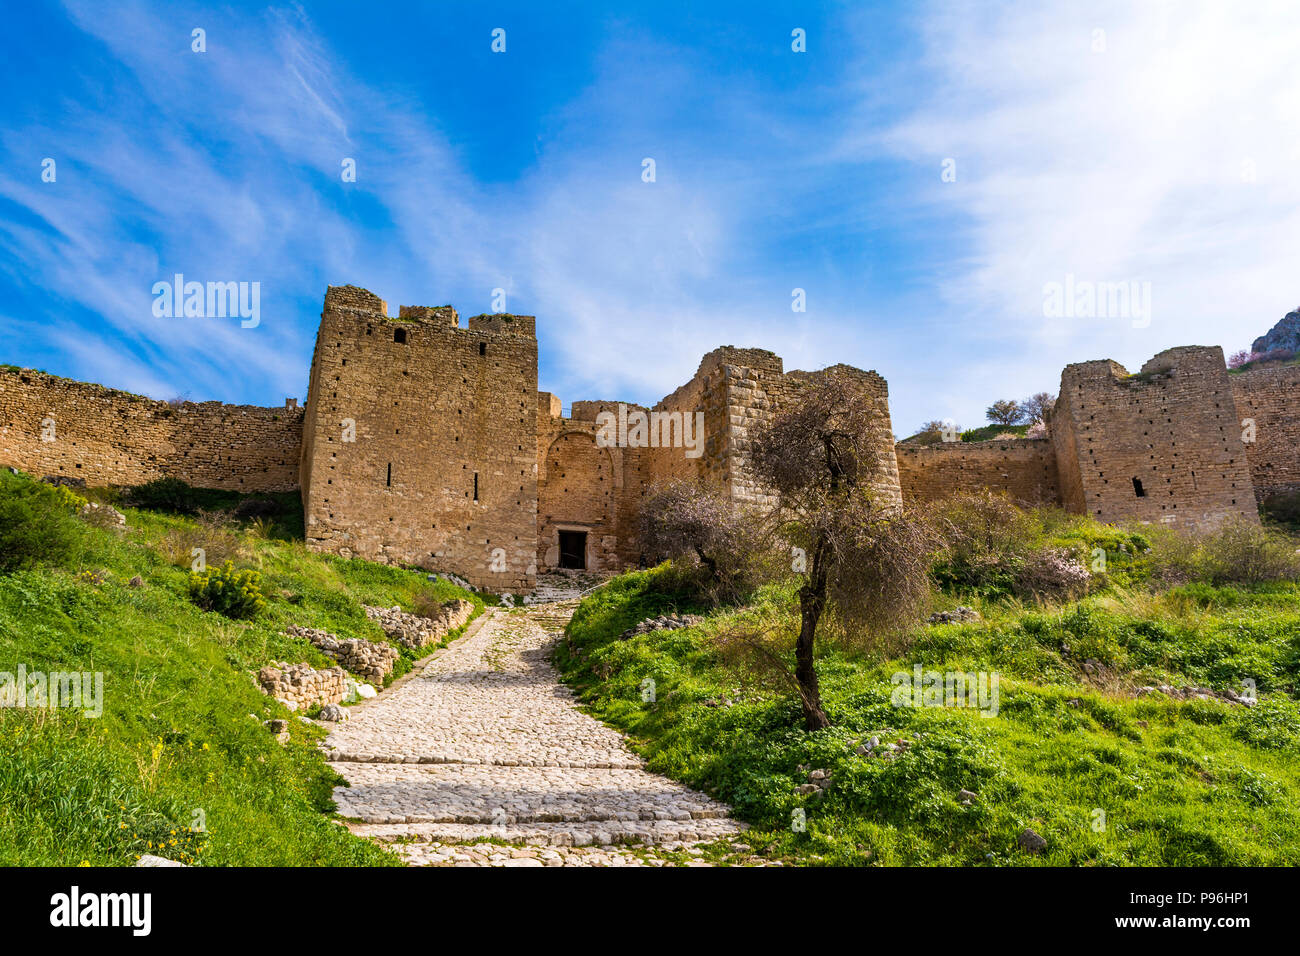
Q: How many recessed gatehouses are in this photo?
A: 1